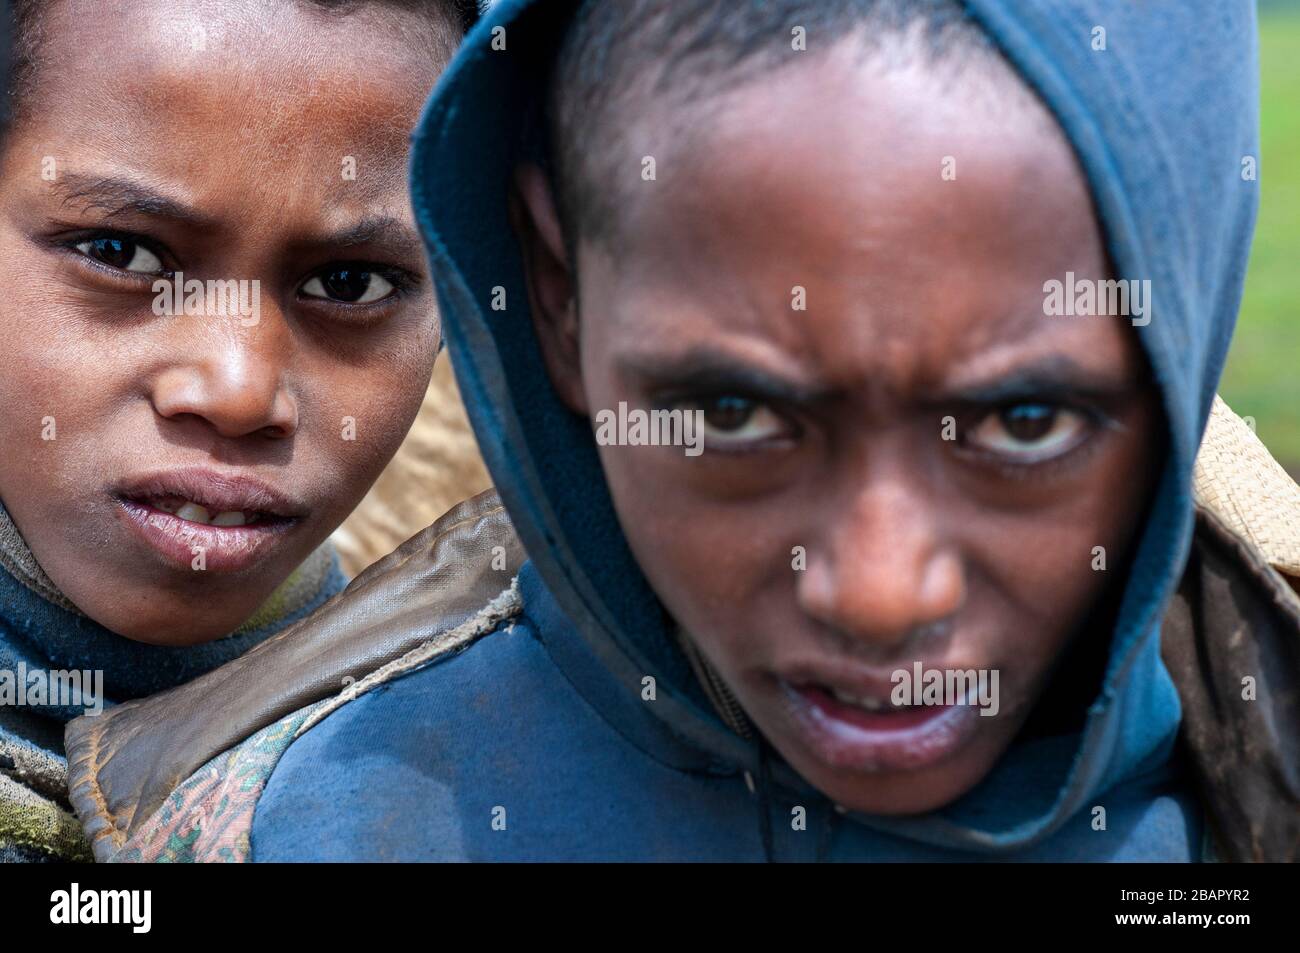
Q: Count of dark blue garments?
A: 2